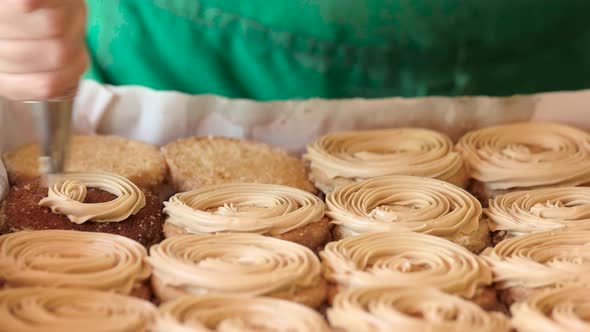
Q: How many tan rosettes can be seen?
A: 14